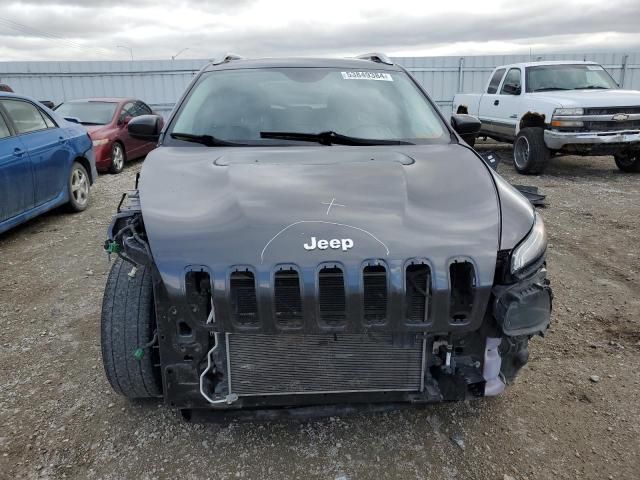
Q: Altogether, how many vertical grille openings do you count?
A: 7